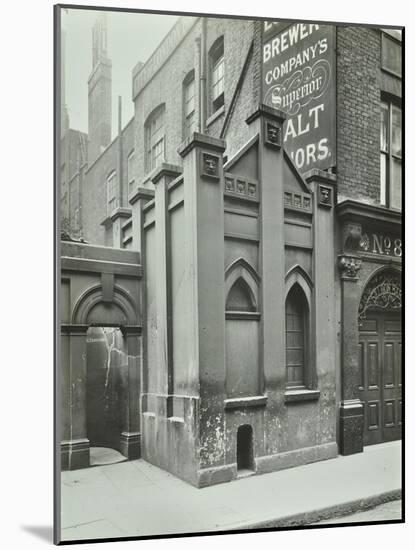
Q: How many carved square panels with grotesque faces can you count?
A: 3